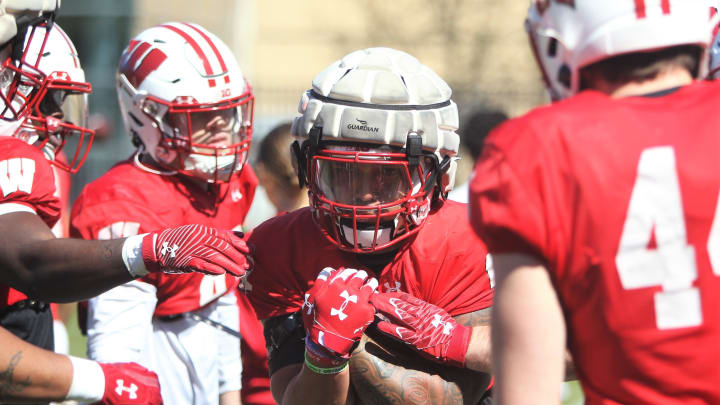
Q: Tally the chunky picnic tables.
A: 0